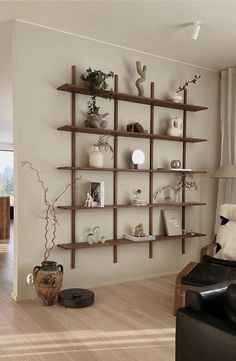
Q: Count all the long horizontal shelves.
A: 5